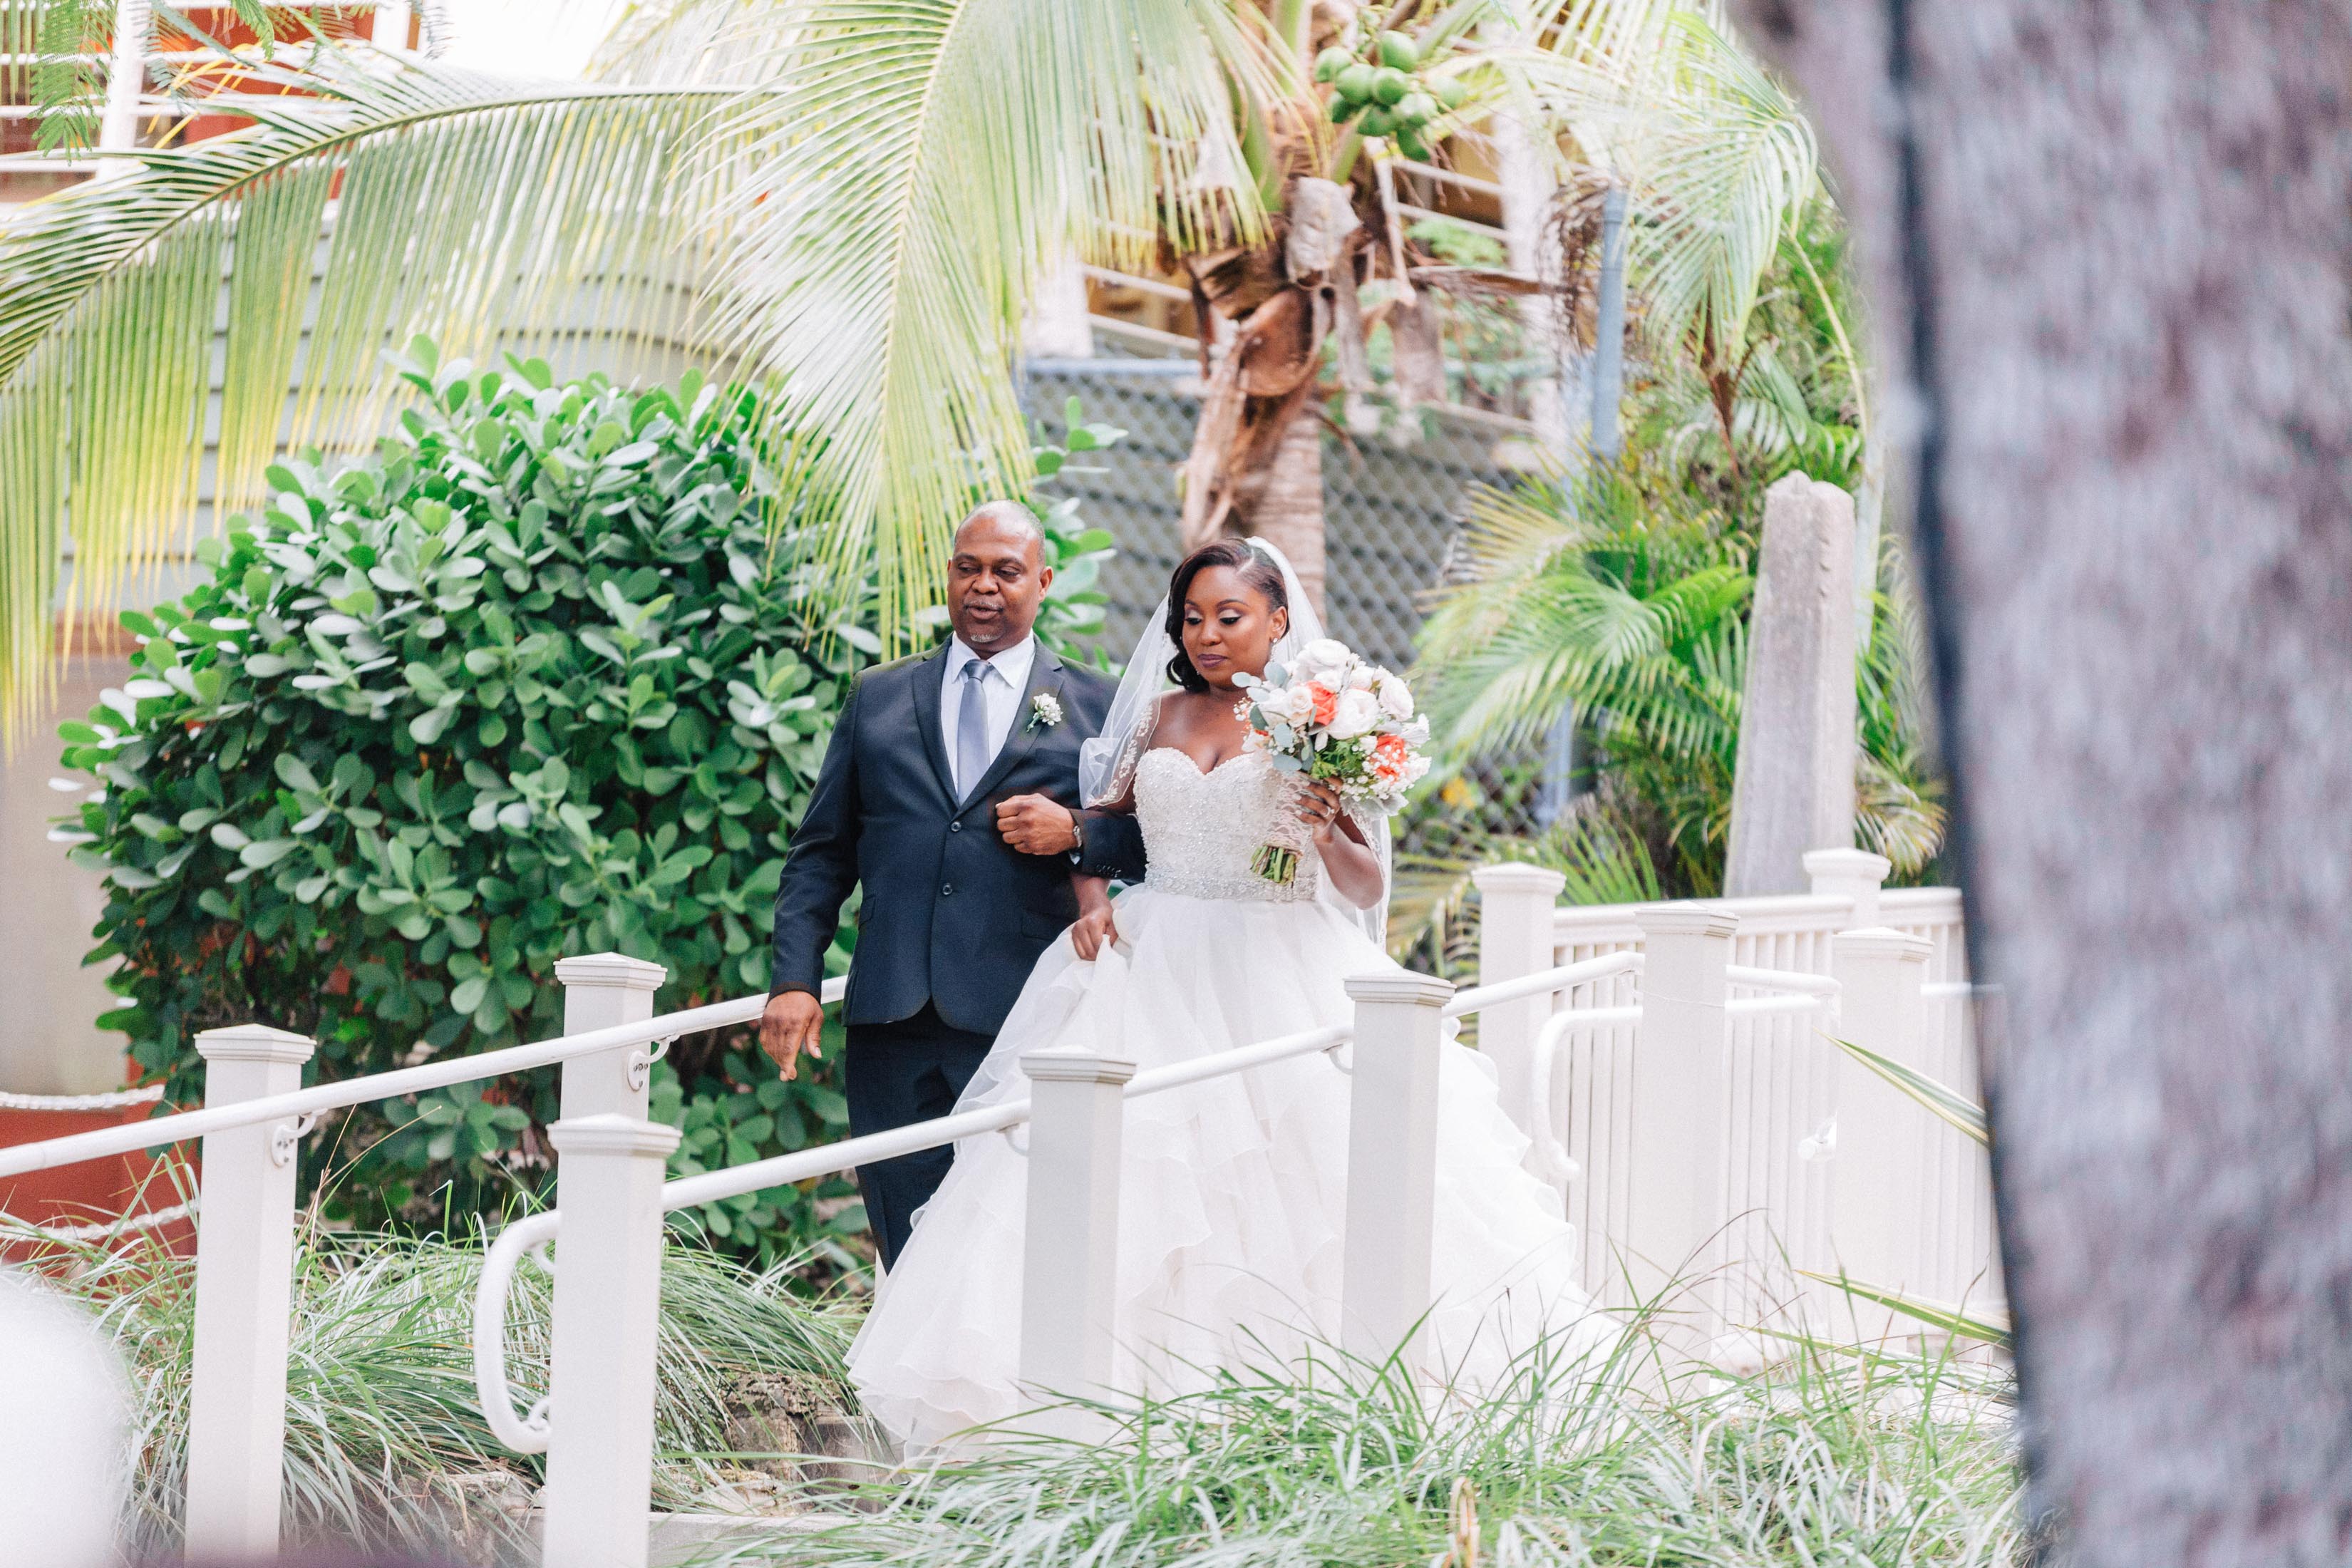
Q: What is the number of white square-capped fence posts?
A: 9